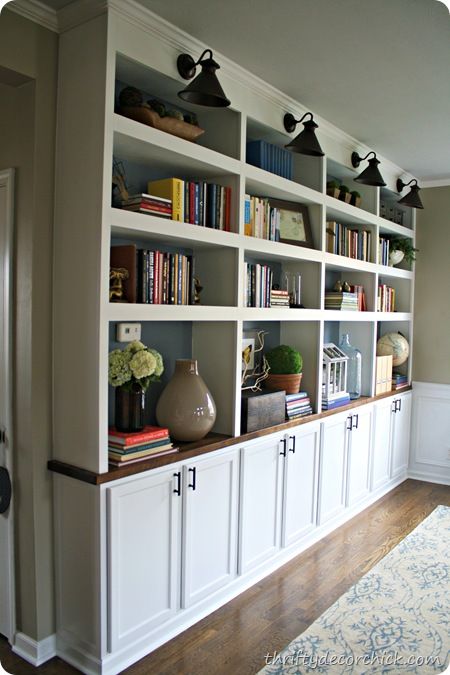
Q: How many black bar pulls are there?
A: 8